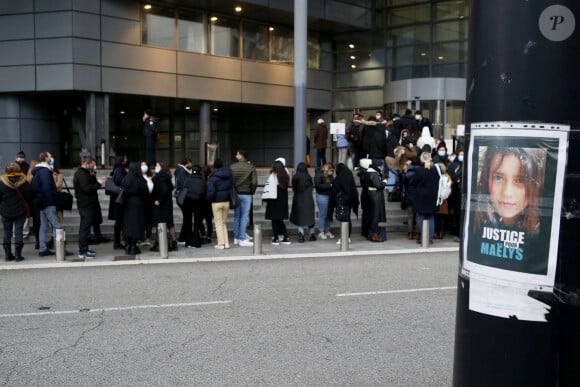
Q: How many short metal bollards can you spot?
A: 5